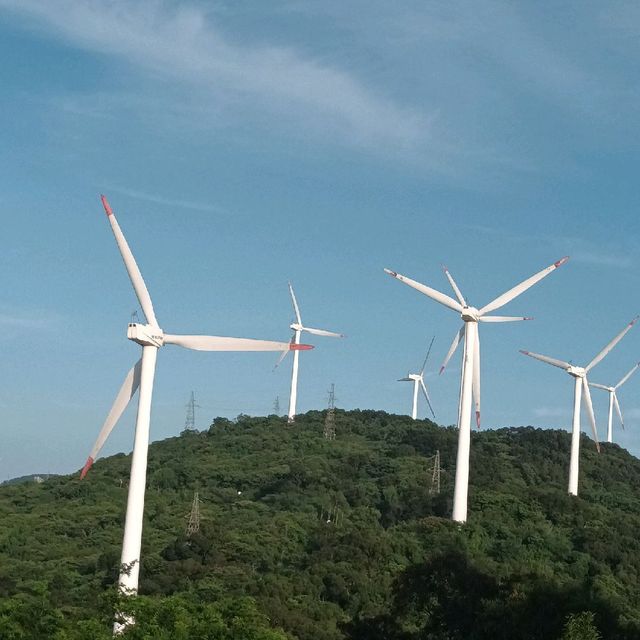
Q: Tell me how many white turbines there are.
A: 7